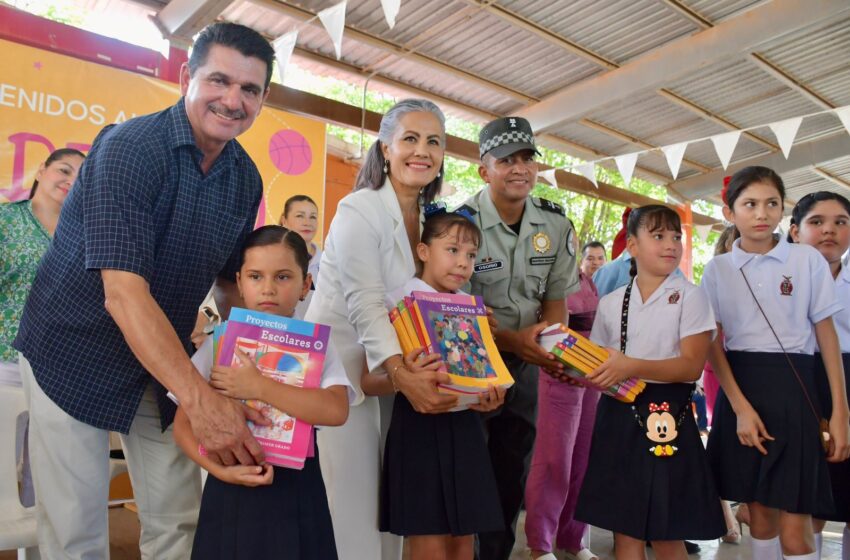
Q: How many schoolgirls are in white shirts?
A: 5